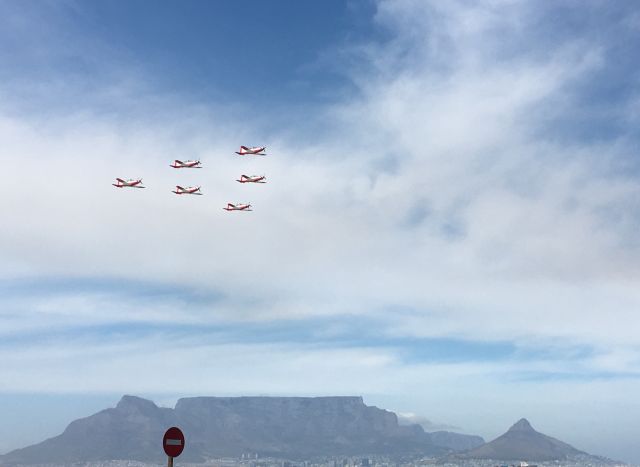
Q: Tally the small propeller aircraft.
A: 6